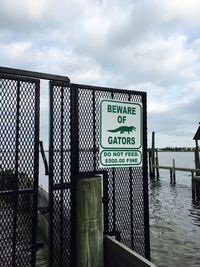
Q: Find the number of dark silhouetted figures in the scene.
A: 1